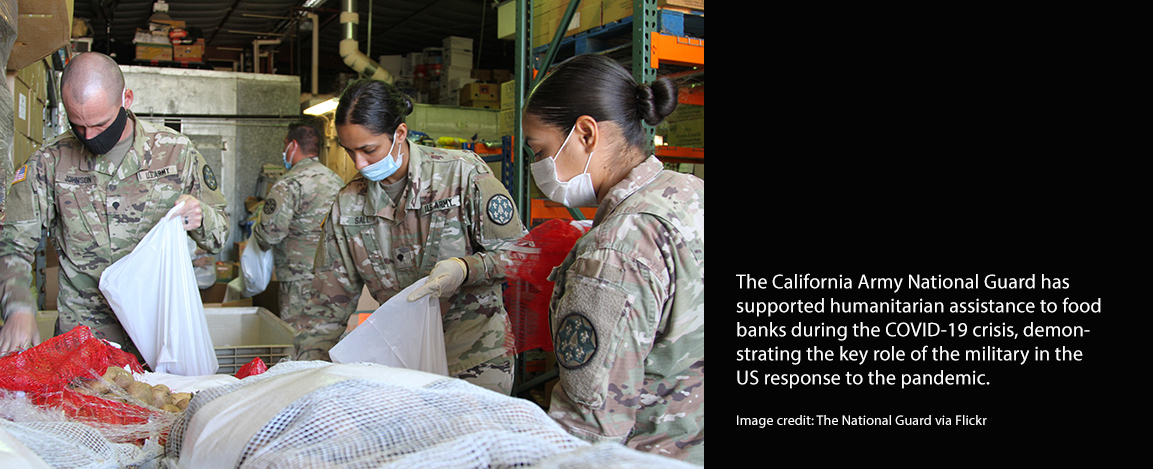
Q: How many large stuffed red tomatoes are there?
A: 0